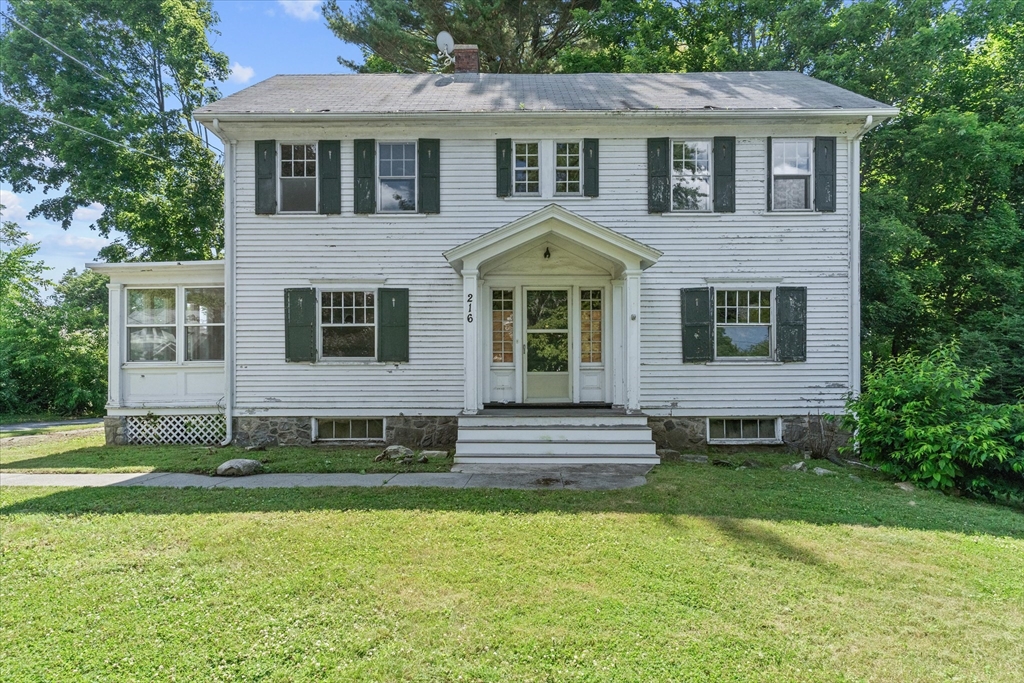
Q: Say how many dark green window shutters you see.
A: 14